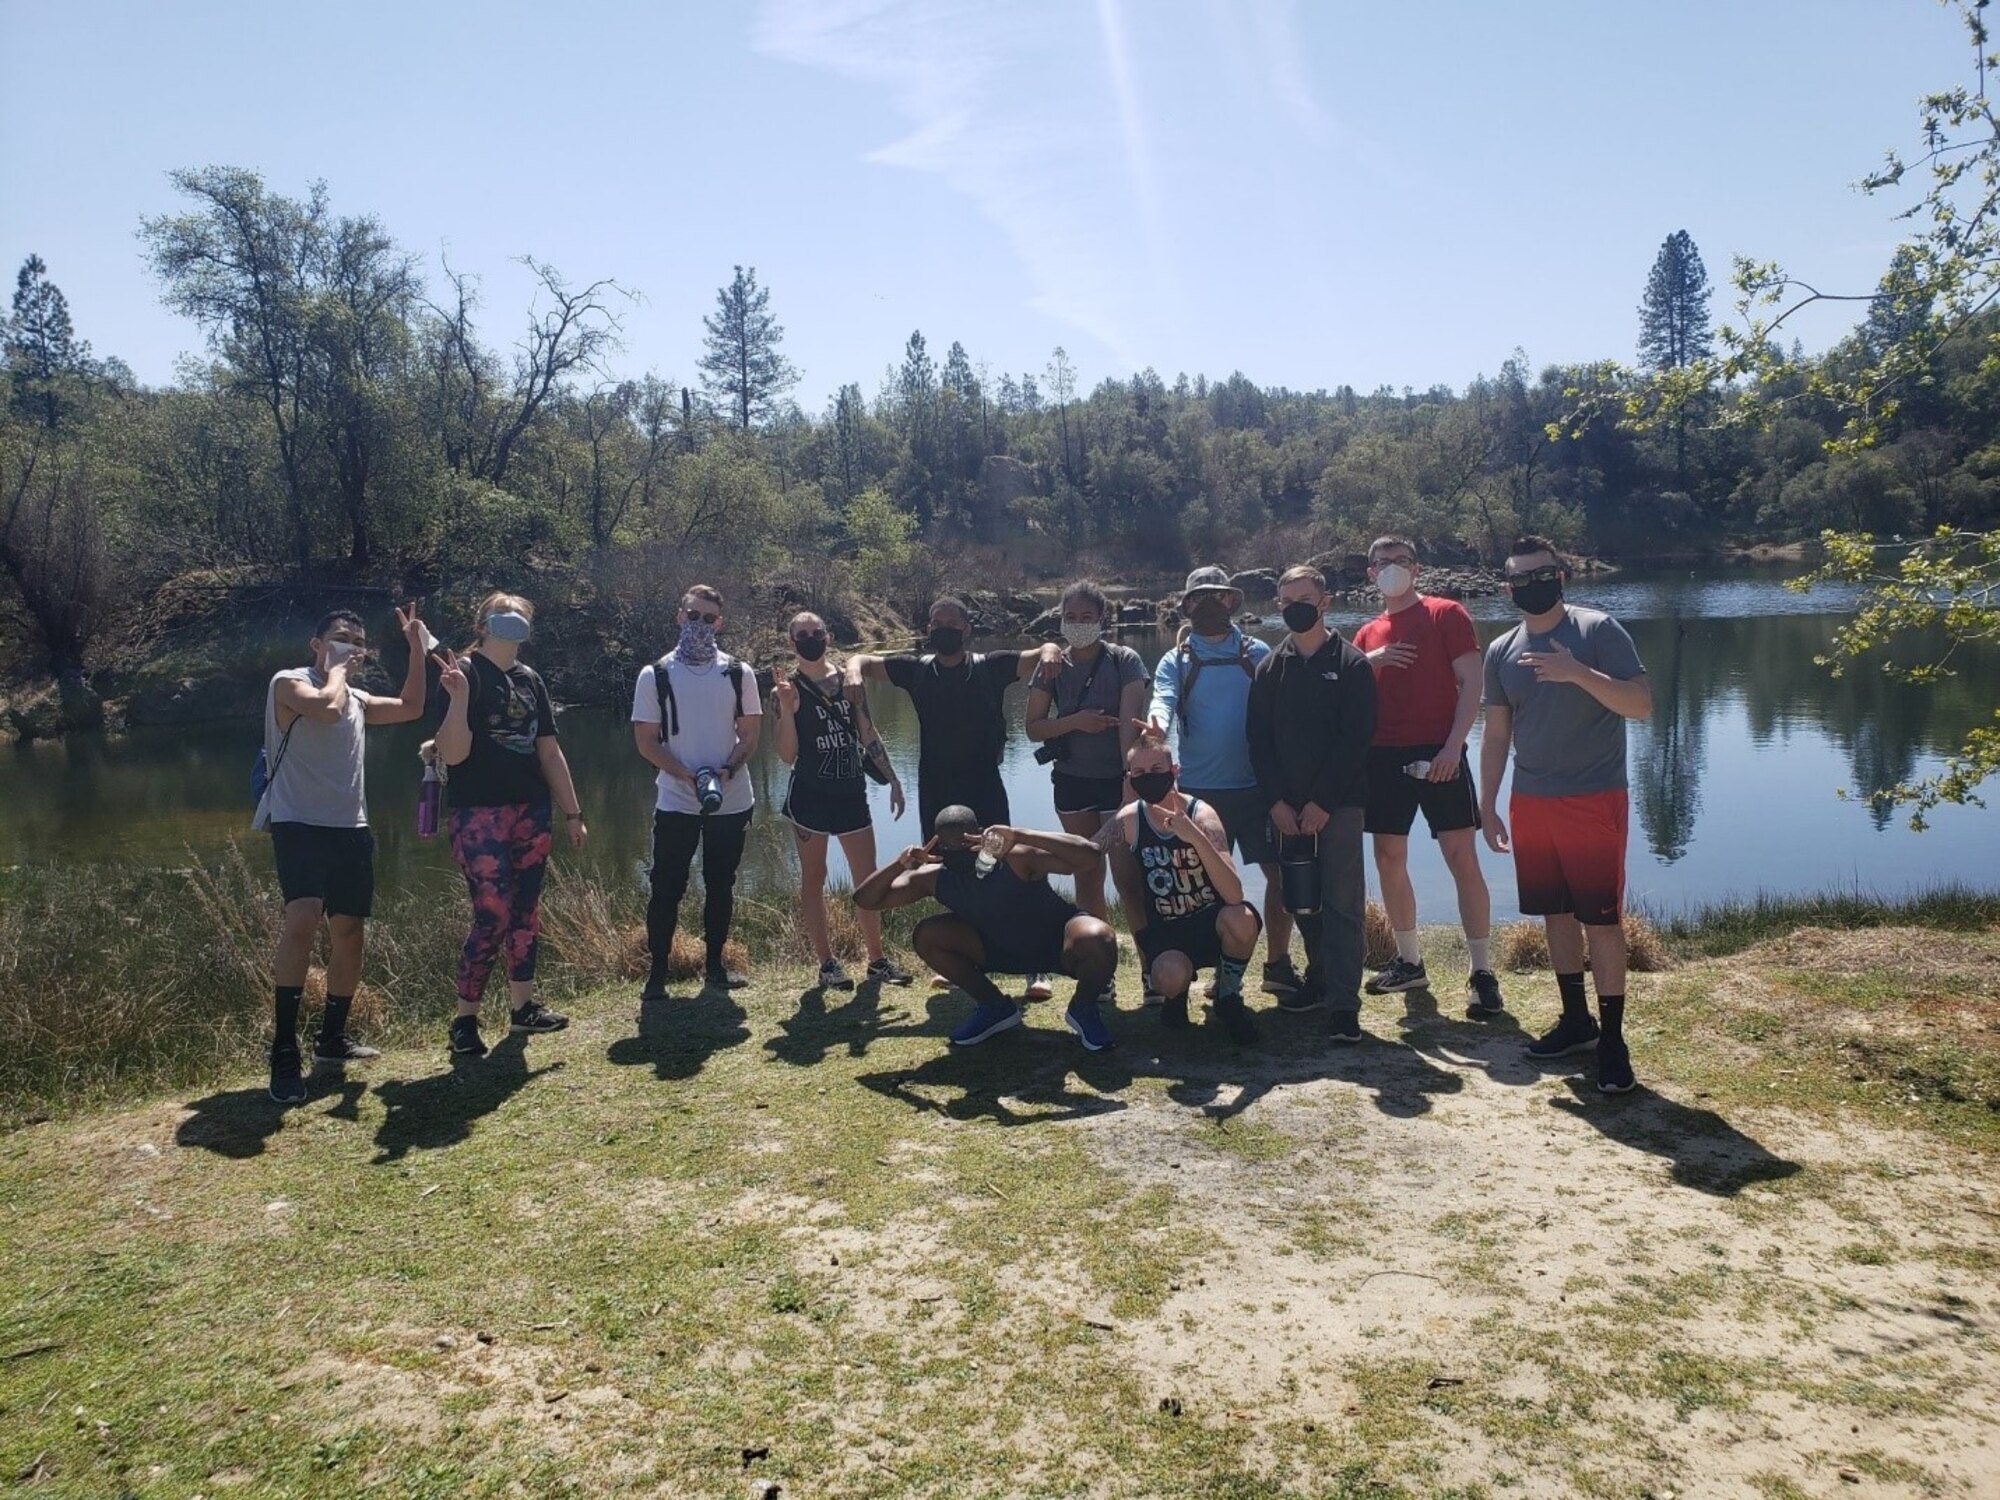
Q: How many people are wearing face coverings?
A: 12